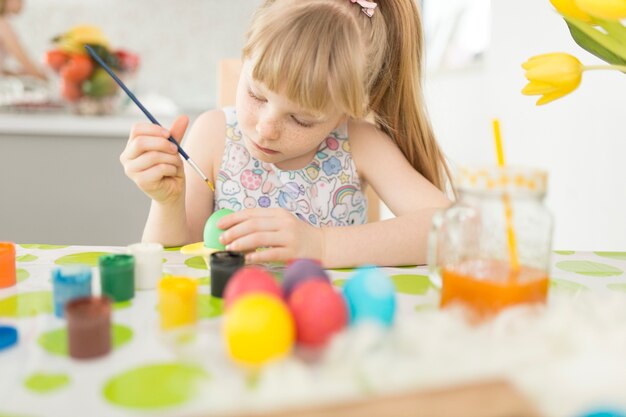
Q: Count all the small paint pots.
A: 7